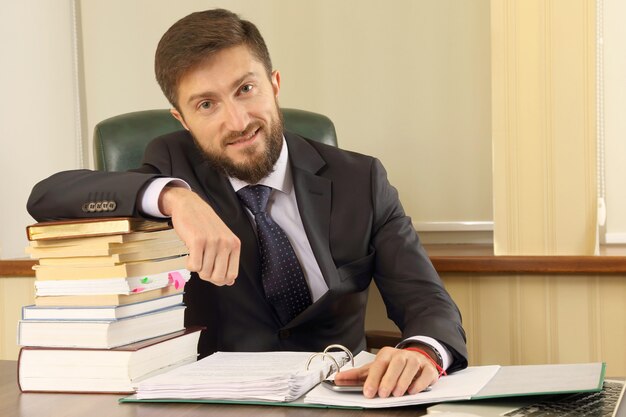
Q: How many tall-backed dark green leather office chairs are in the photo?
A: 1